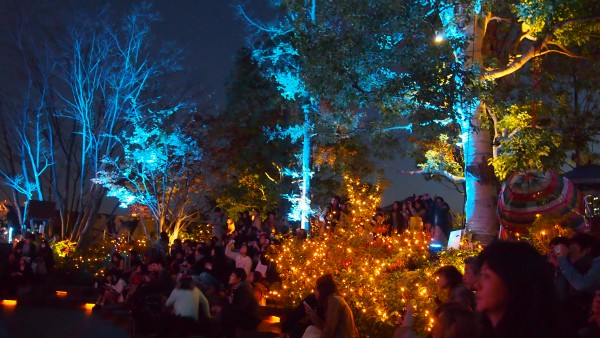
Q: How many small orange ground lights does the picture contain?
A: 4